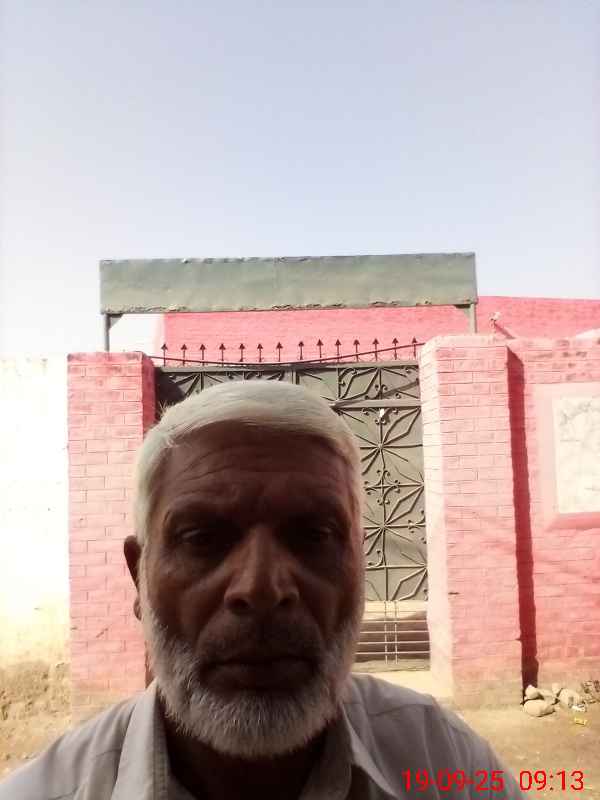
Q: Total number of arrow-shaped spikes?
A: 14